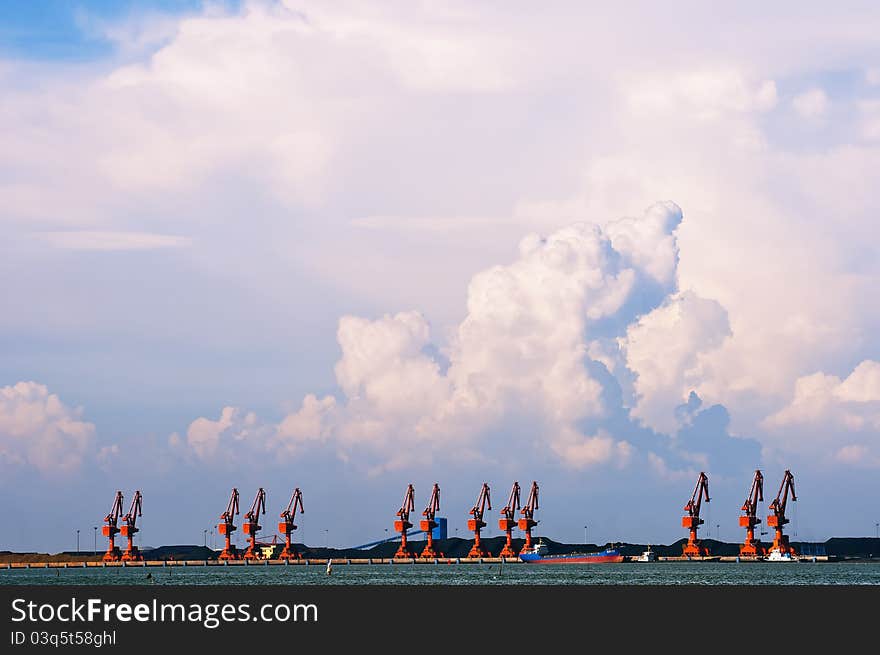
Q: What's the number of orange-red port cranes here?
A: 13